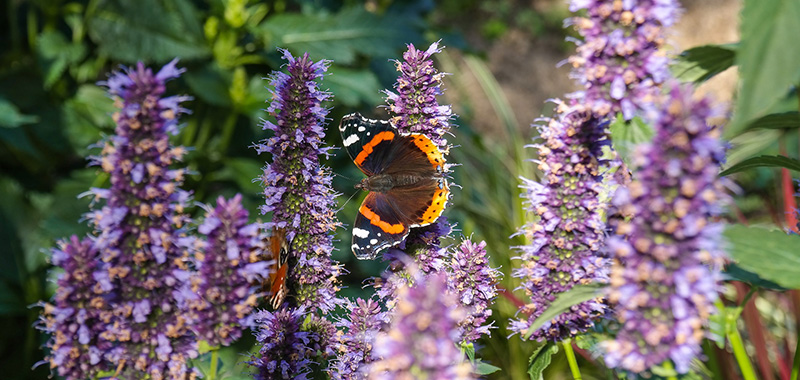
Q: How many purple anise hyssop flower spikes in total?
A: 12